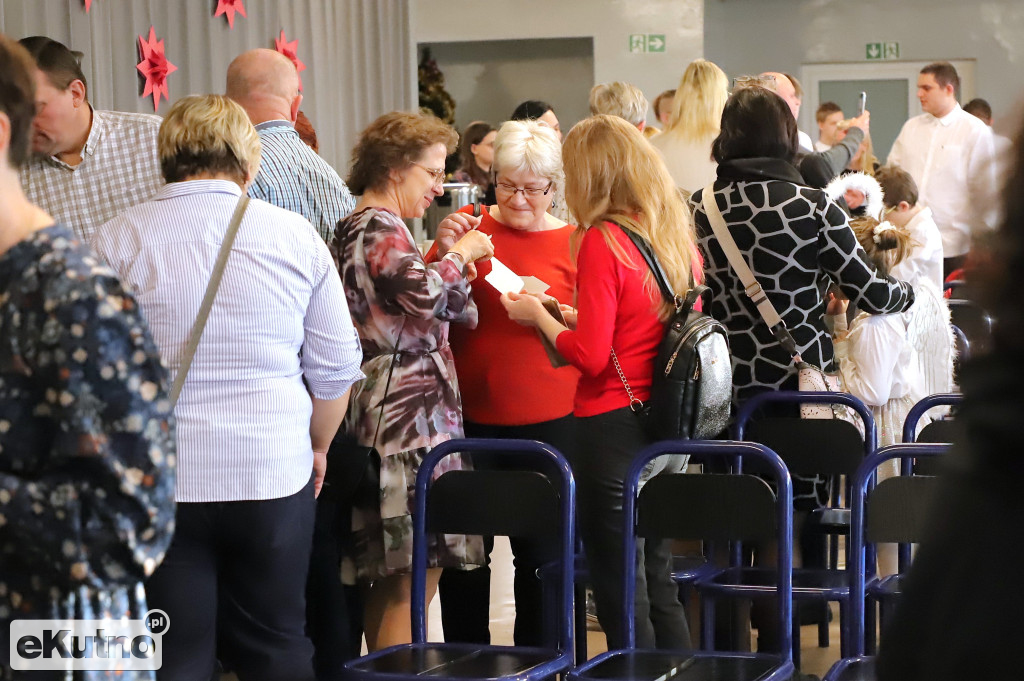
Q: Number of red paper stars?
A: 4